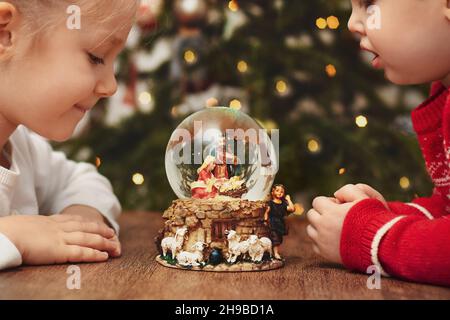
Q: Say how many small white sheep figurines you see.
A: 4